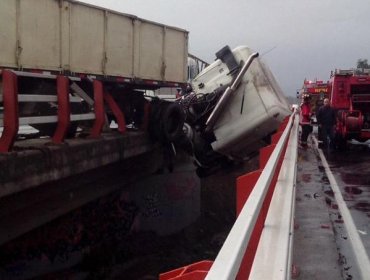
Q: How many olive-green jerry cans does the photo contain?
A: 0